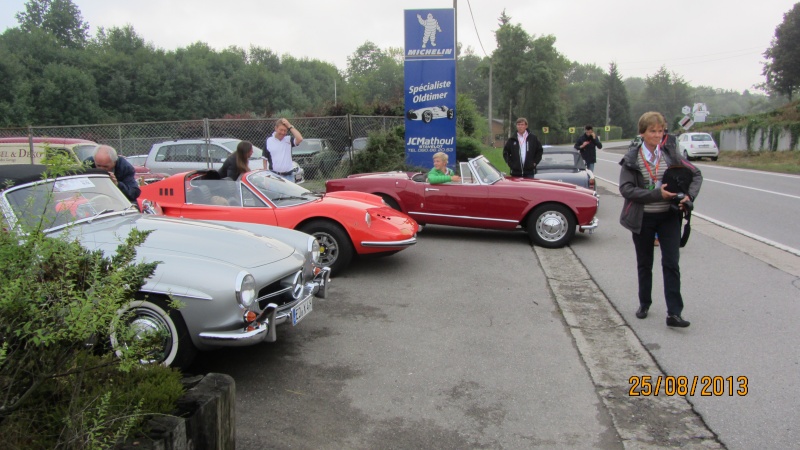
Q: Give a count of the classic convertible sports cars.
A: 3